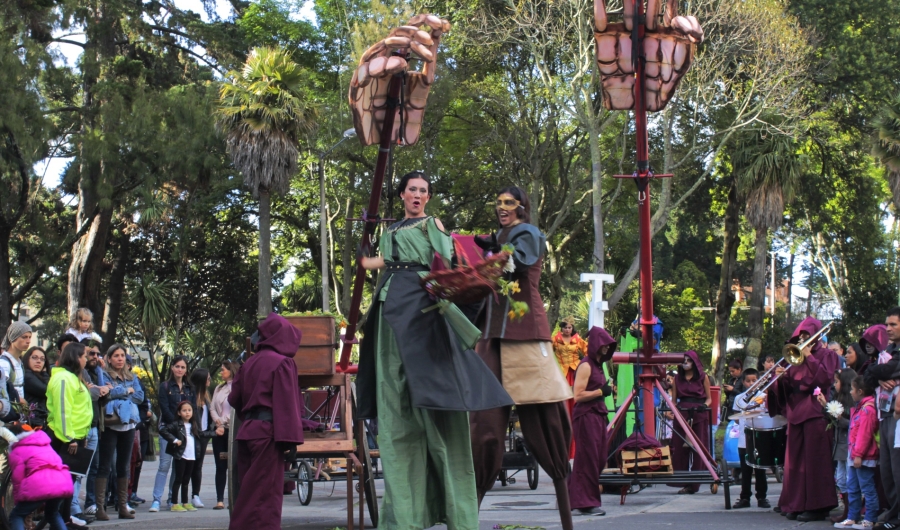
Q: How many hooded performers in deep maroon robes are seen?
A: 5